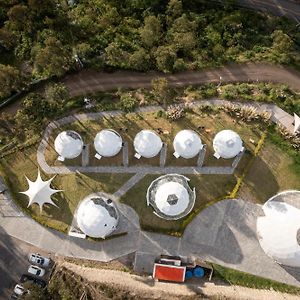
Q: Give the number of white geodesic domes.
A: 8